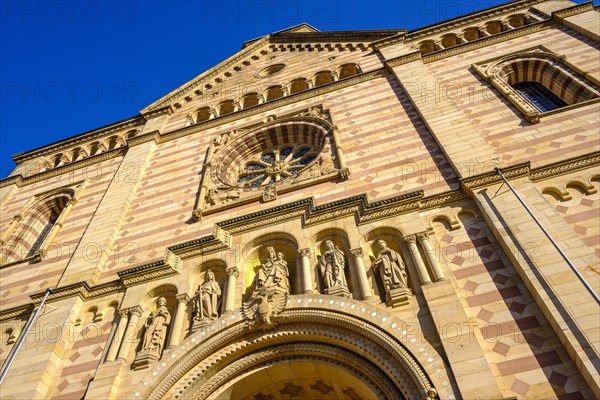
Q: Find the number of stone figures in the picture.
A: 5